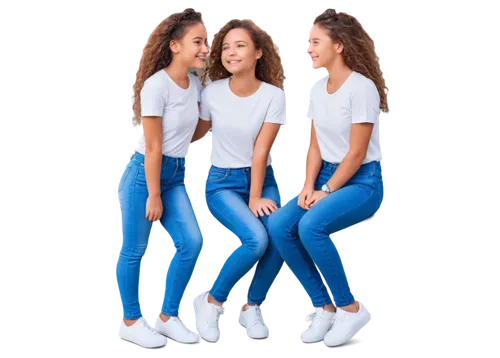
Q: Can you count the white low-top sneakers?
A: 6